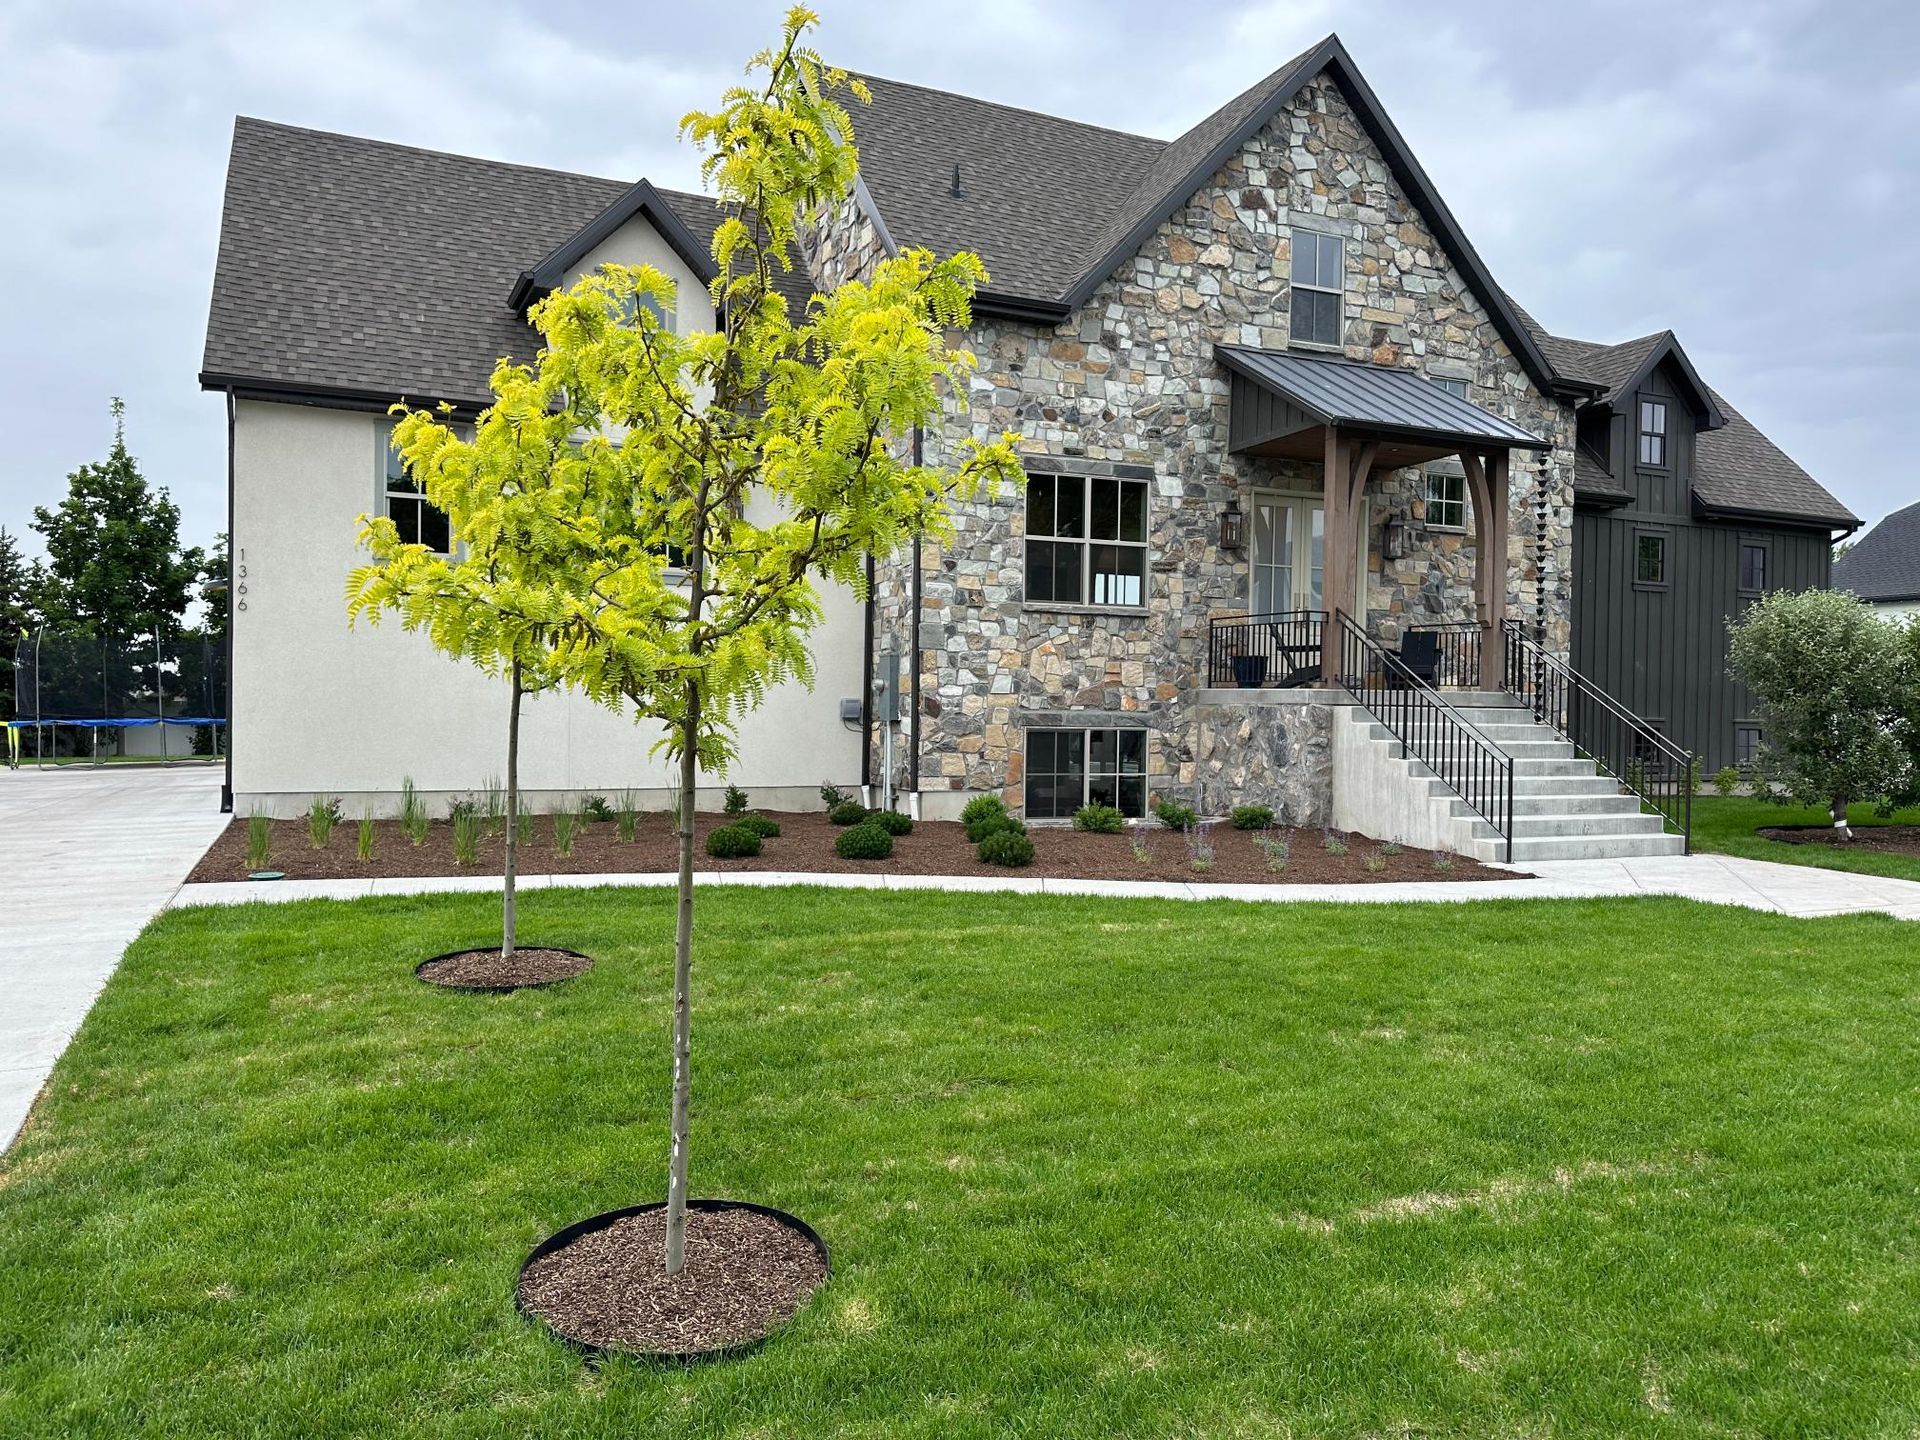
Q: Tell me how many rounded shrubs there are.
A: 11